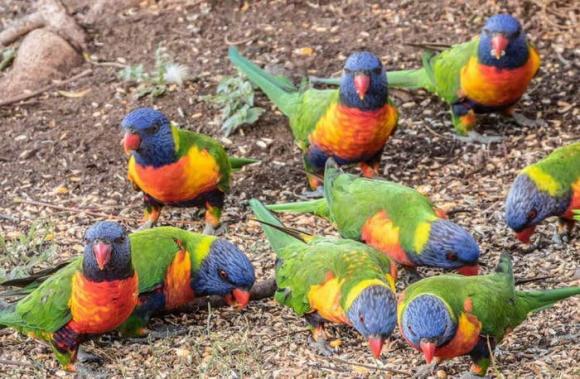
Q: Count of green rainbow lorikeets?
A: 9